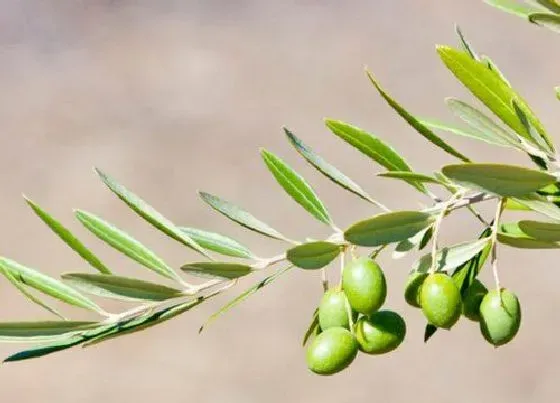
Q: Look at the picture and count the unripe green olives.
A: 8